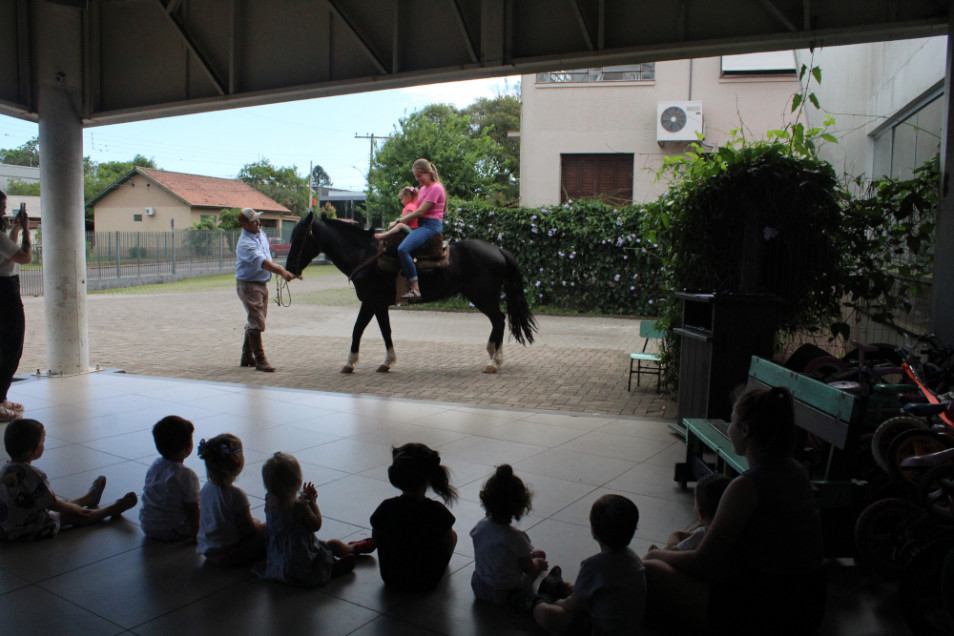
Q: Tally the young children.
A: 9